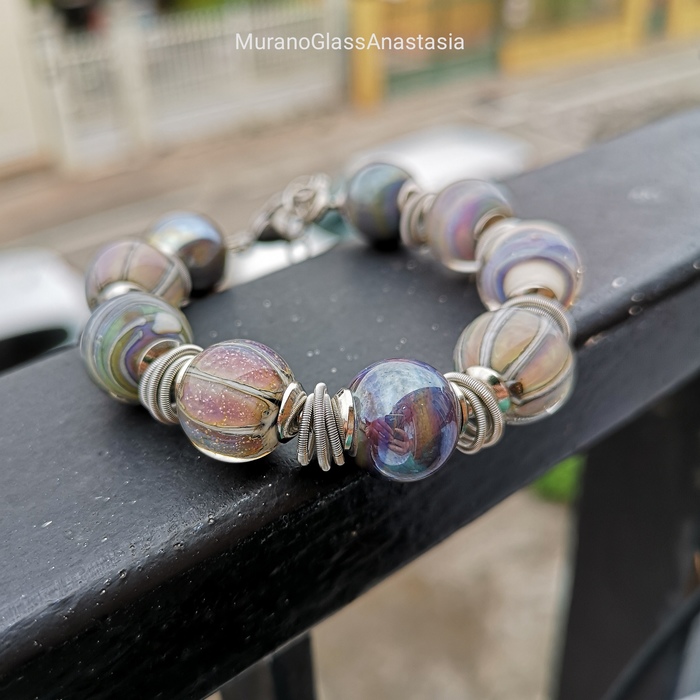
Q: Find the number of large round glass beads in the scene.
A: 9